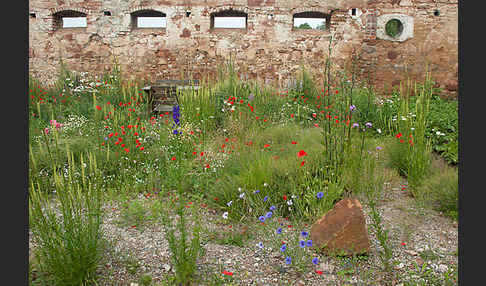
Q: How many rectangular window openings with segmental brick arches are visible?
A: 4